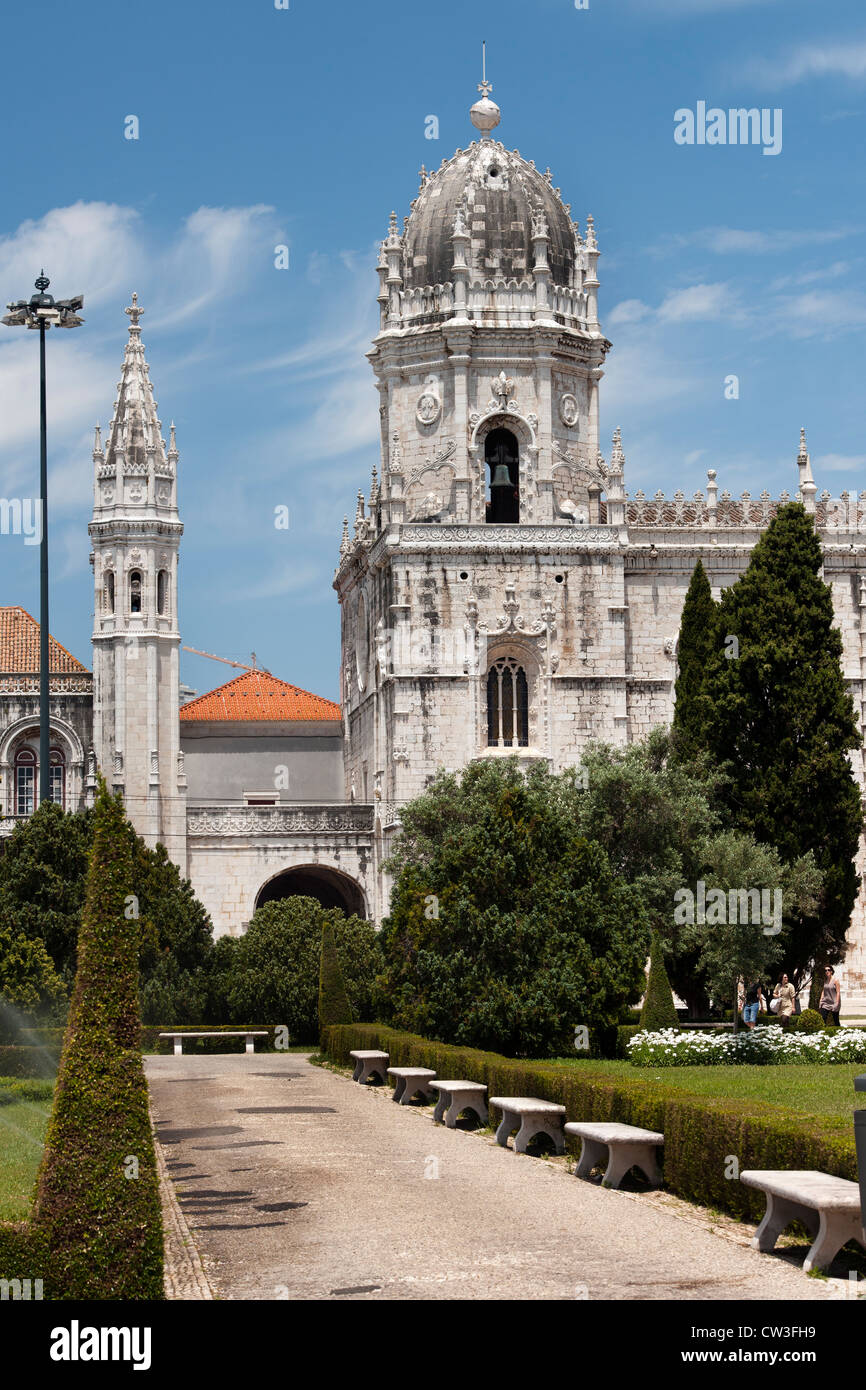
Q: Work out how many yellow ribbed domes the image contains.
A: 0